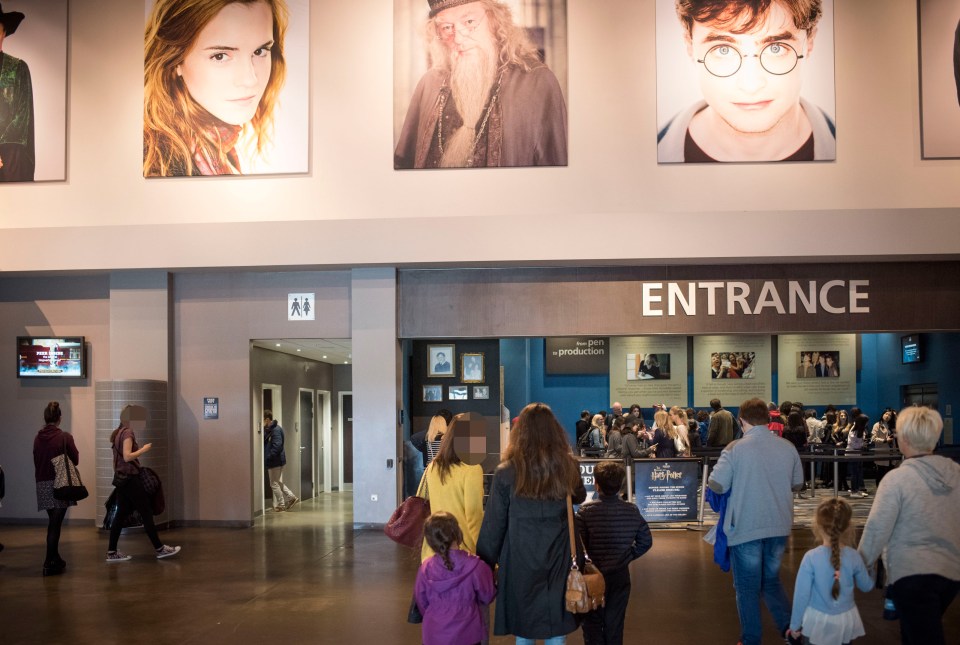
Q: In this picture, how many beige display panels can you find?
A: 3